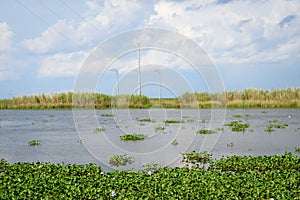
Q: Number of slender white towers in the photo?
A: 3